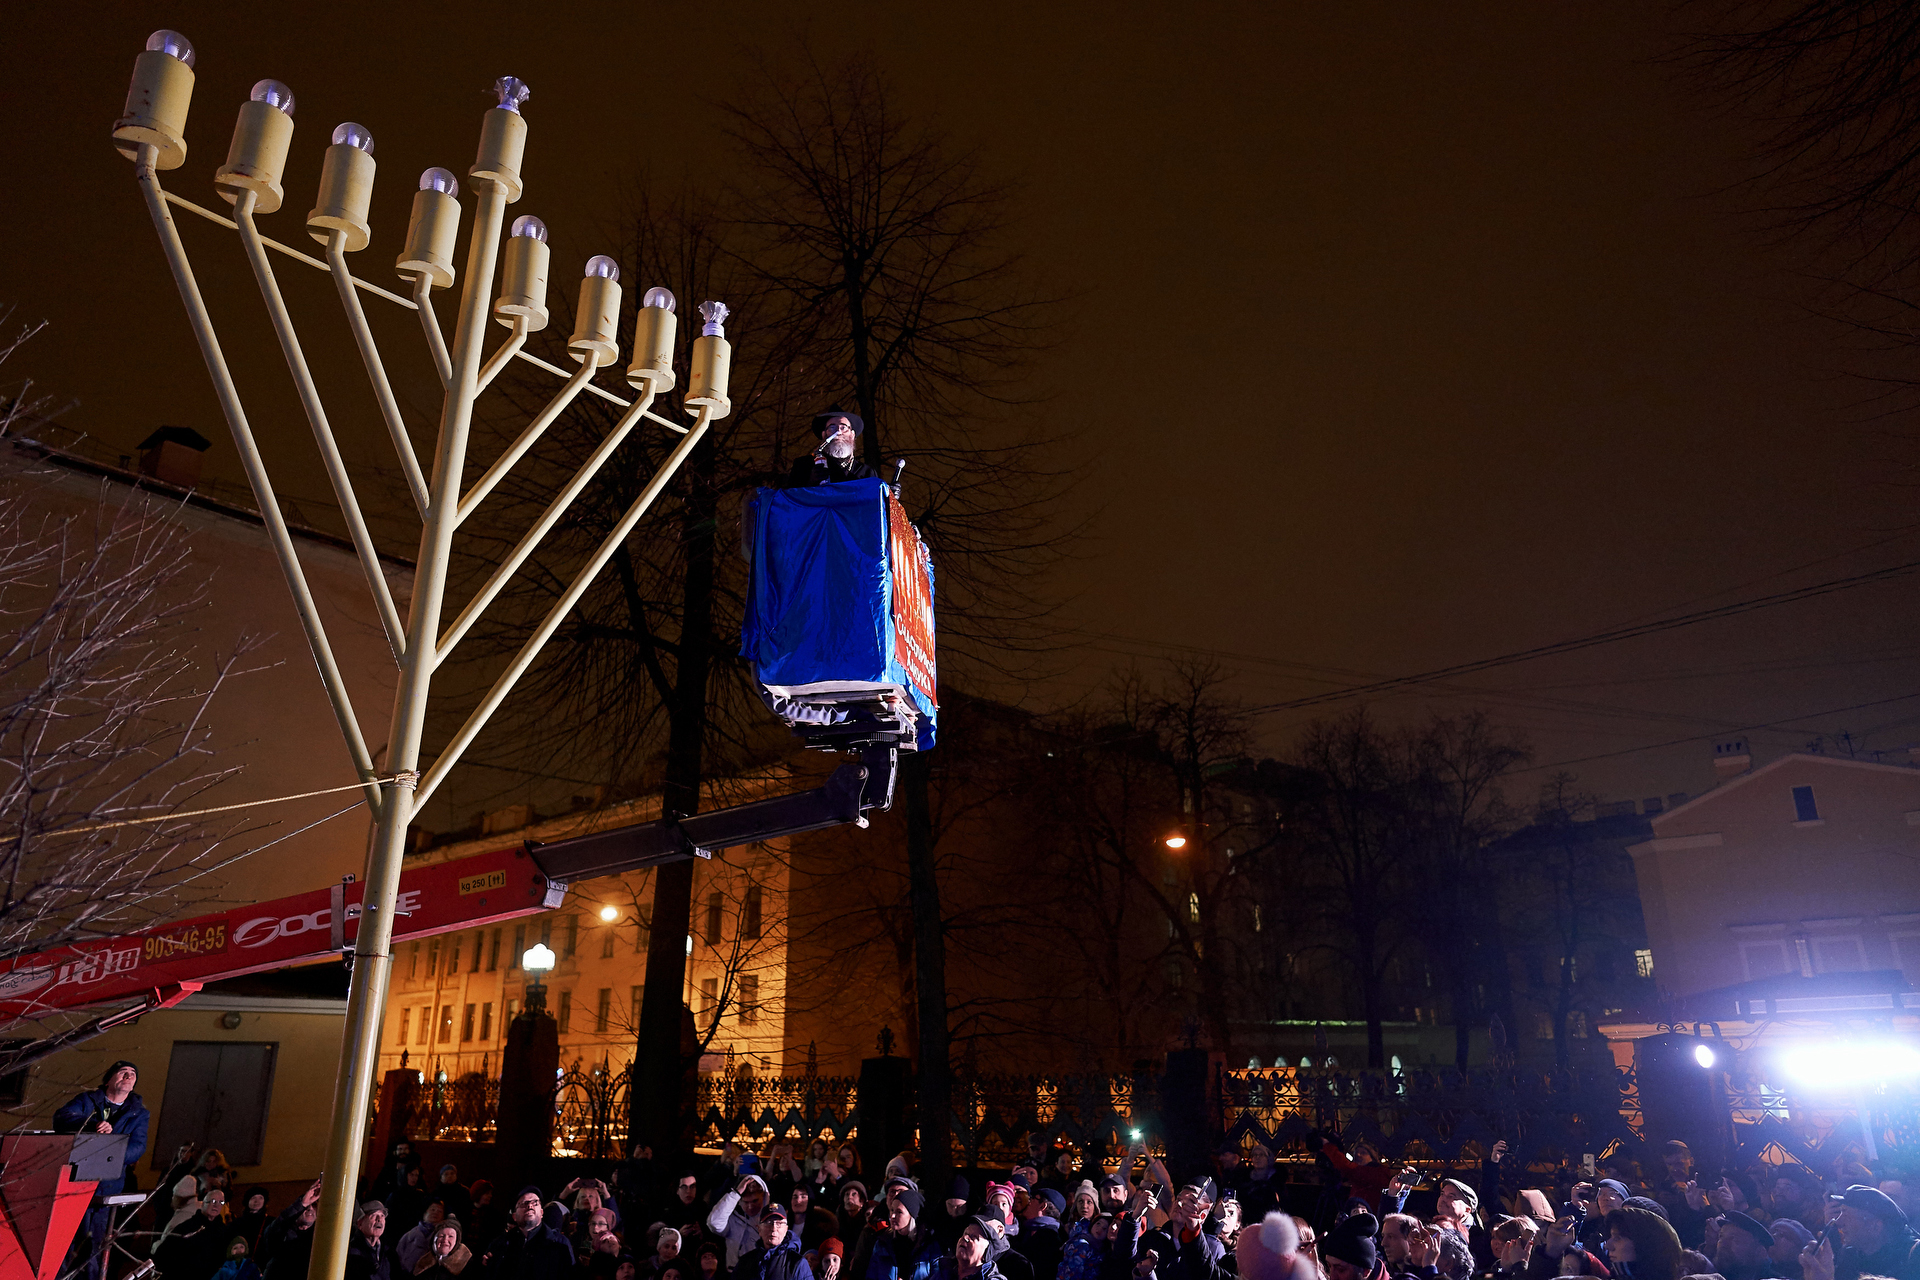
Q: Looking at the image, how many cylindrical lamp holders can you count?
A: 9